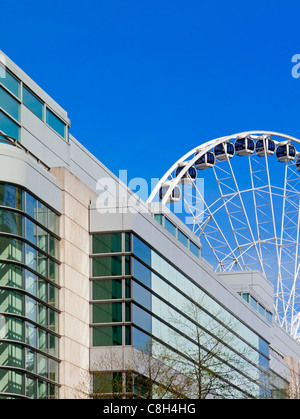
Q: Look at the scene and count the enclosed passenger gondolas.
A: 8